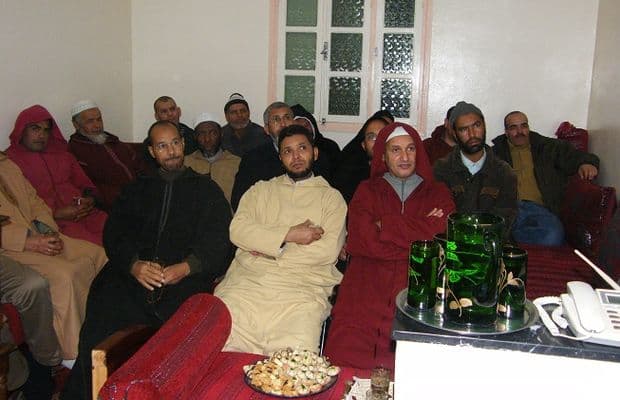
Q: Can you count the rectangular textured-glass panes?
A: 9